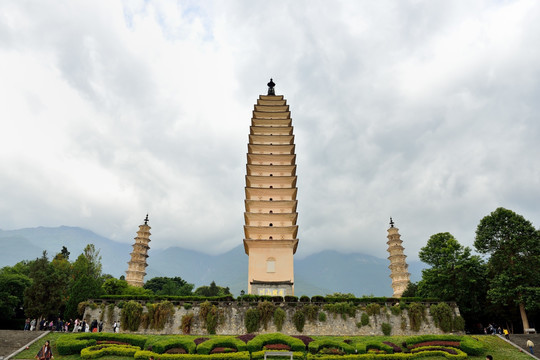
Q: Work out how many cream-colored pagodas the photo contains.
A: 3